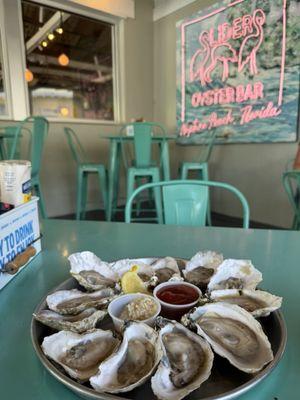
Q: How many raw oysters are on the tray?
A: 12